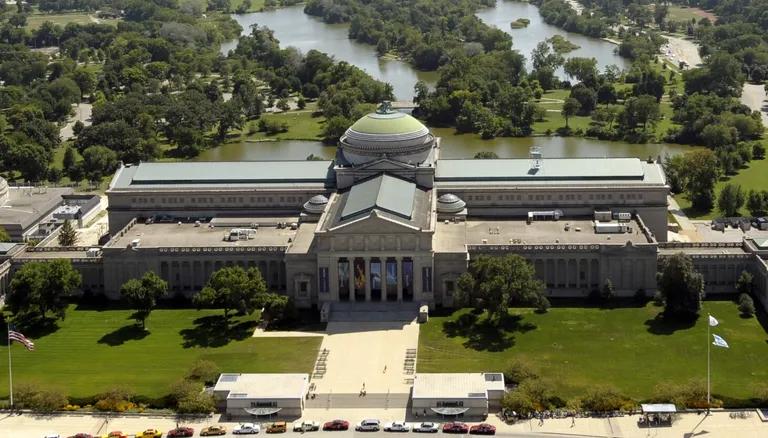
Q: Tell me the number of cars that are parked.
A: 15